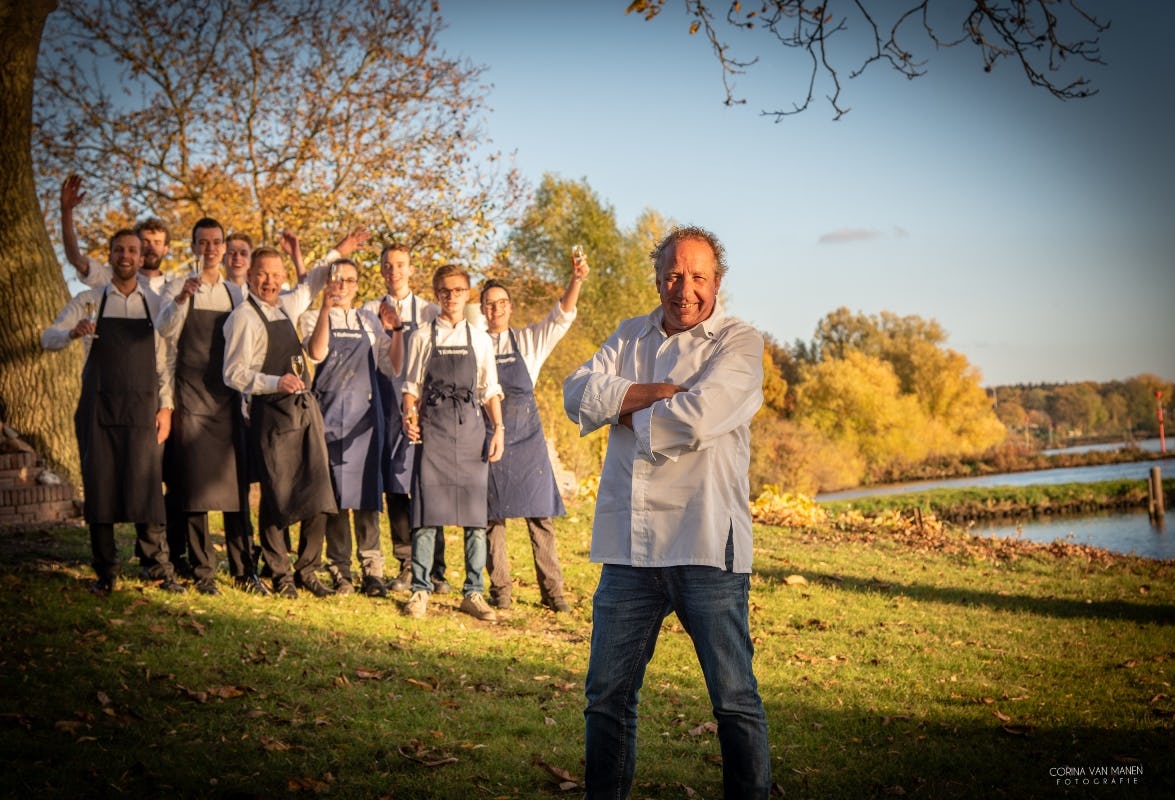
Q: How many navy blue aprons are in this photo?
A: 4